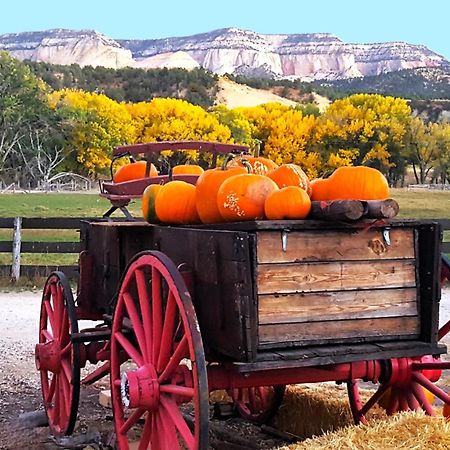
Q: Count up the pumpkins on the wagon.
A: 11